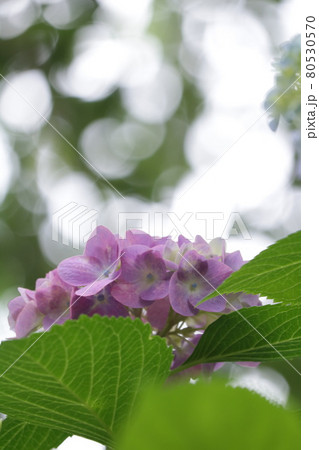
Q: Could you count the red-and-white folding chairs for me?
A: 0